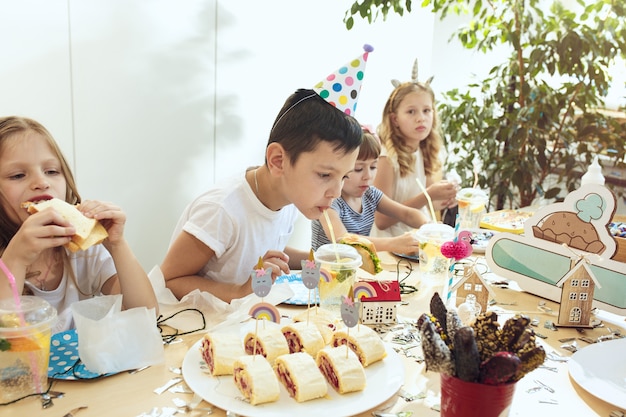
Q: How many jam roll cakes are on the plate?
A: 8